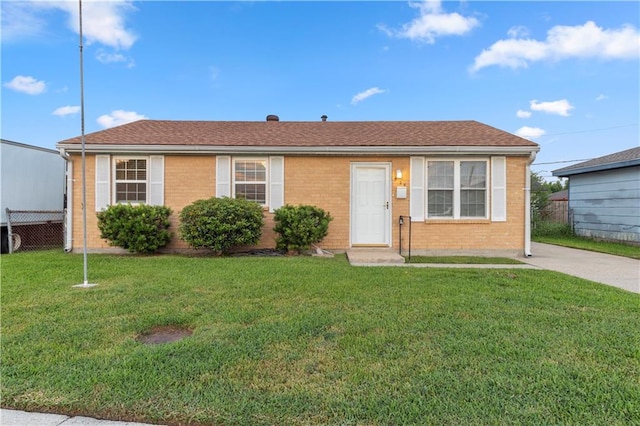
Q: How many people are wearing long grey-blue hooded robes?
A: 0